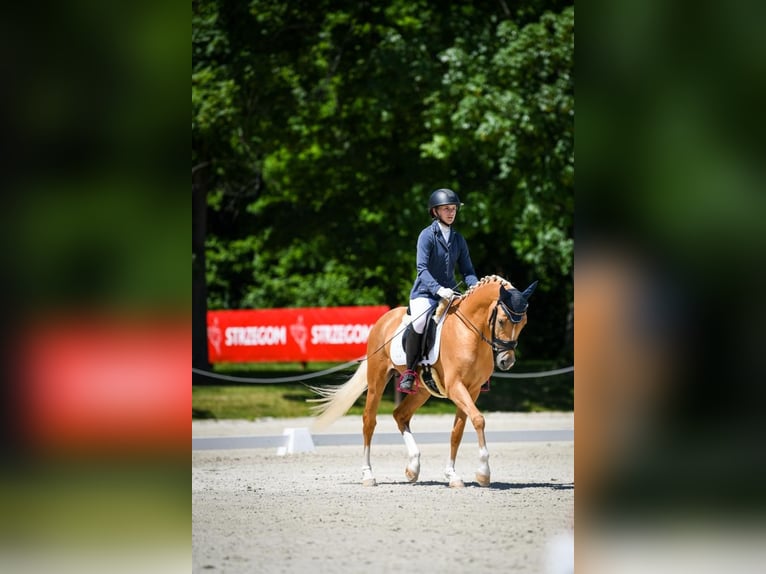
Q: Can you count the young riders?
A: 1